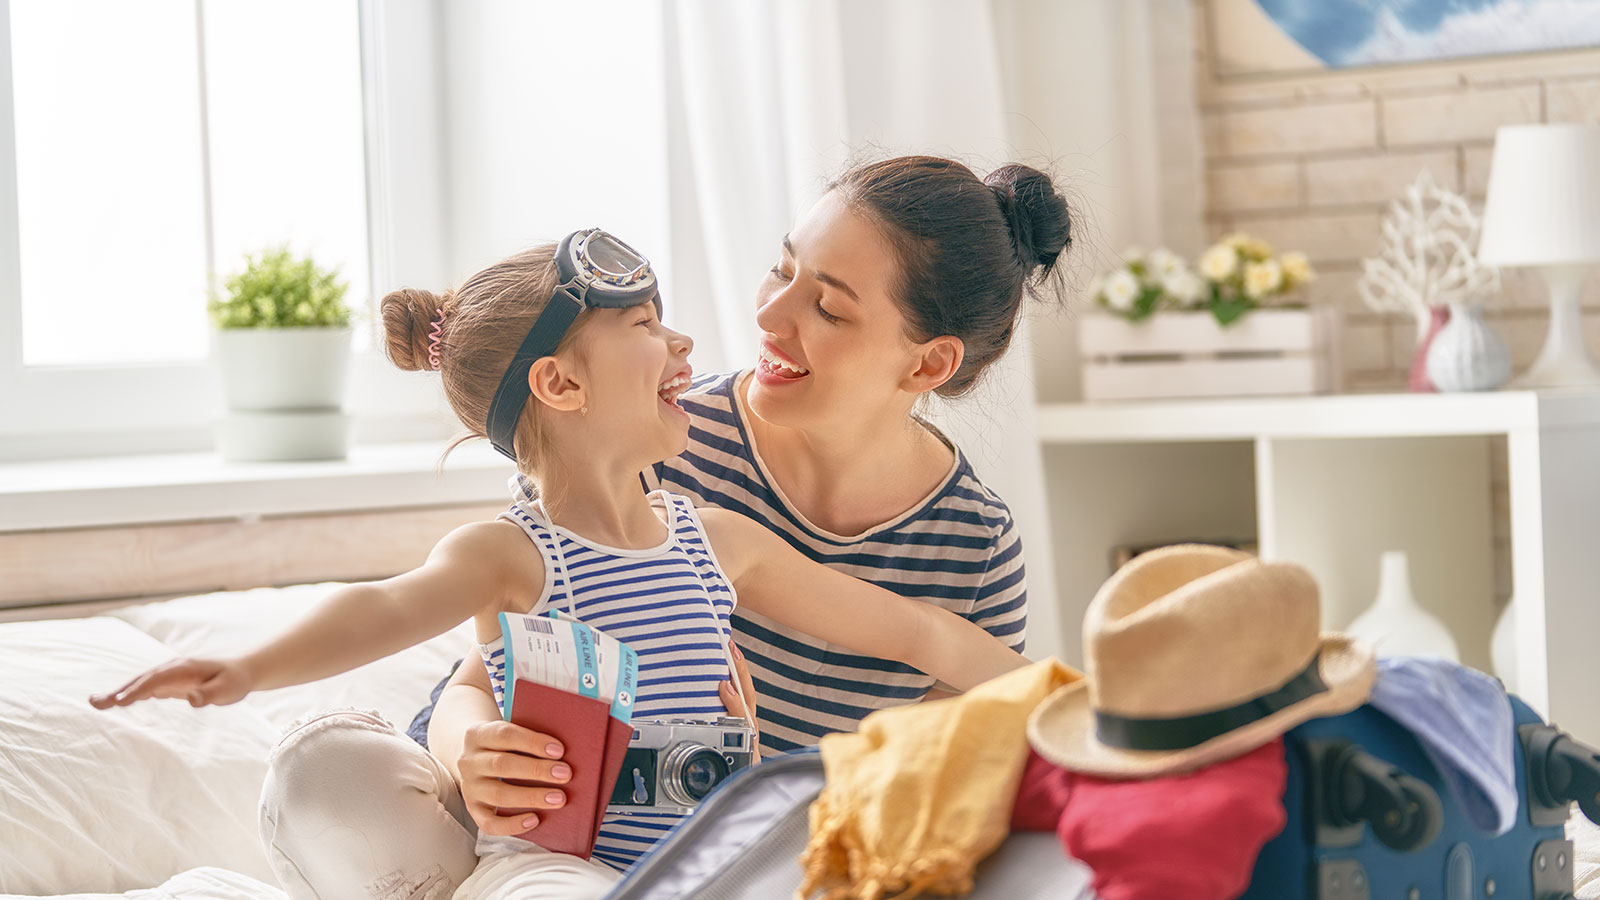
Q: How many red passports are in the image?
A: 2